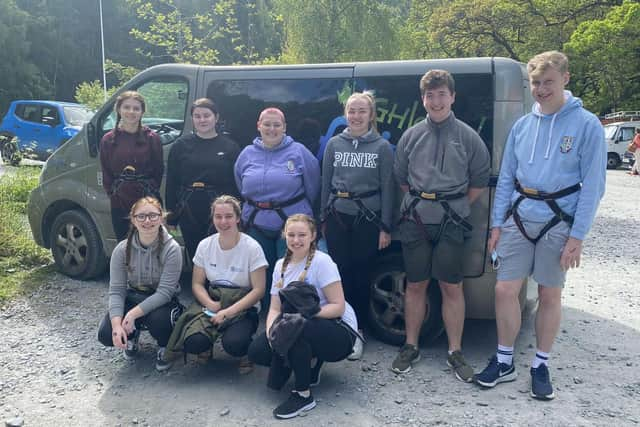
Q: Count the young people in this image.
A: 9